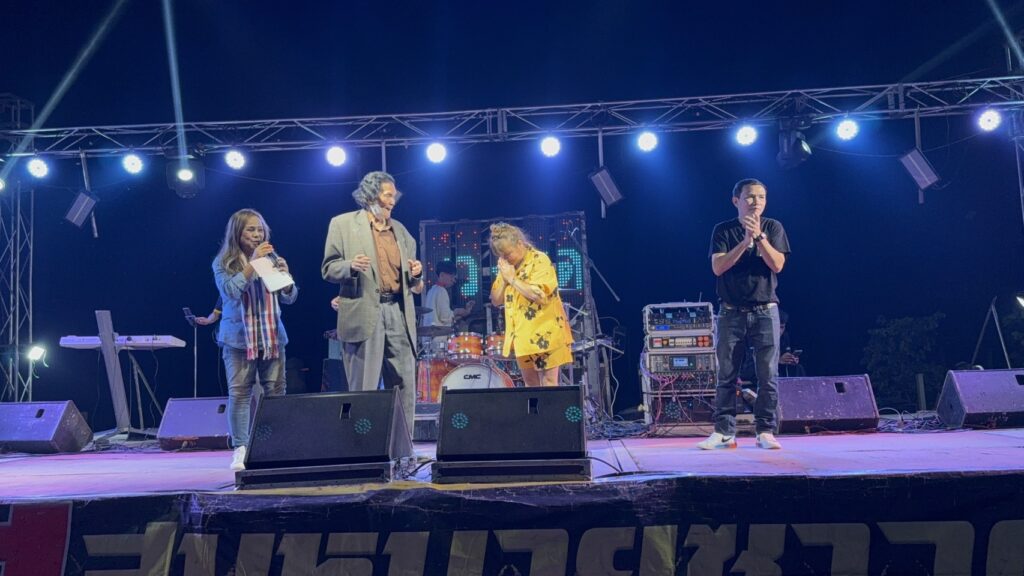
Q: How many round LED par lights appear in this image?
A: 10